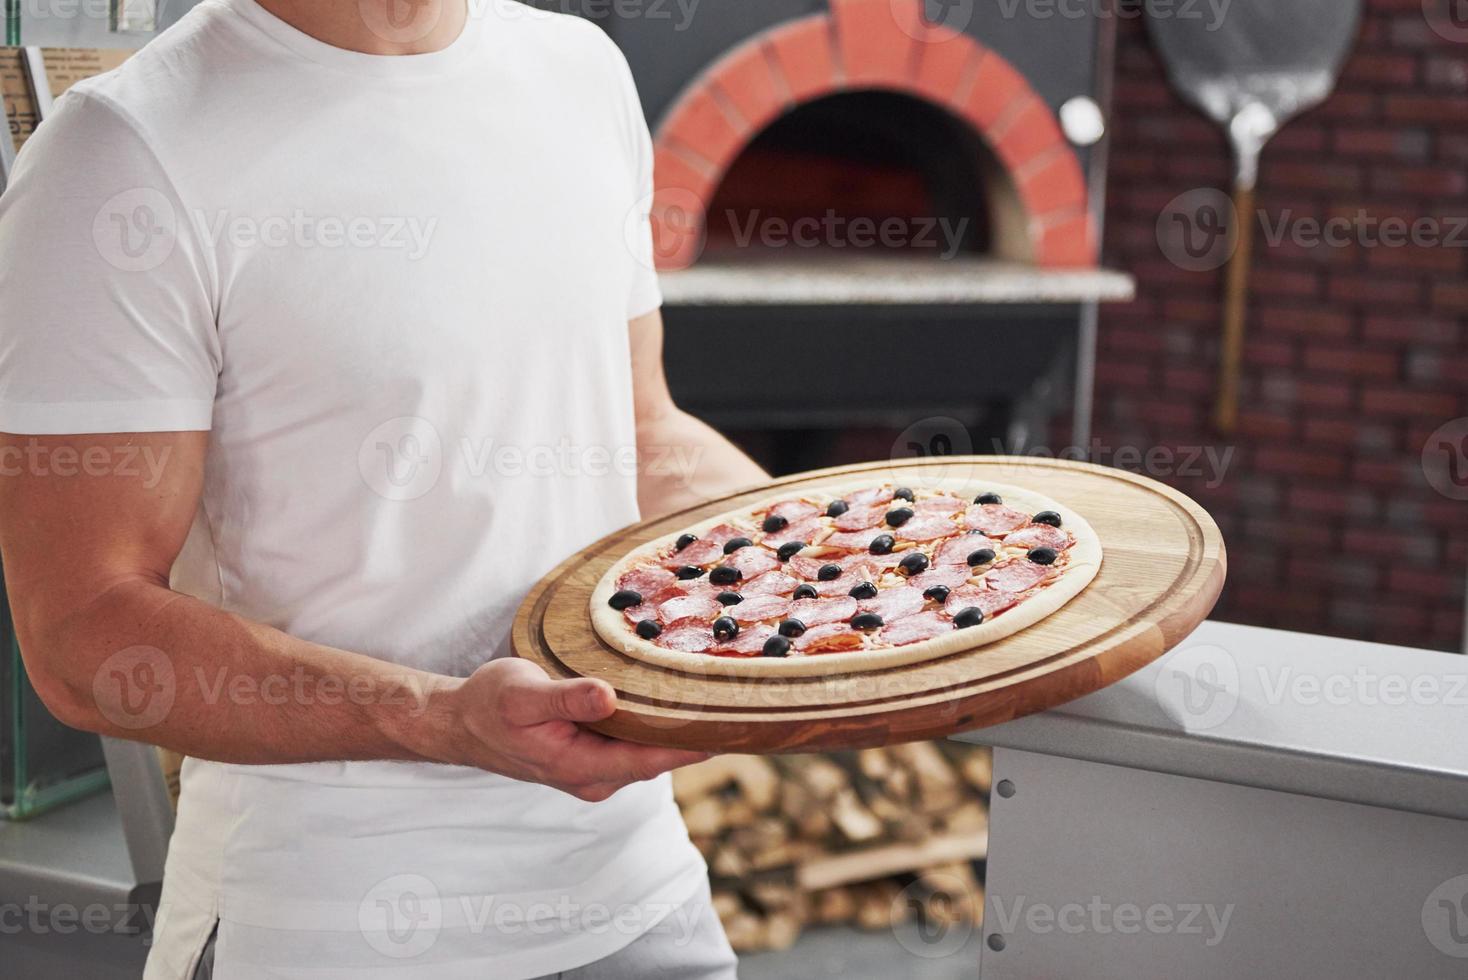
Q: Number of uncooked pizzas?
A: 1